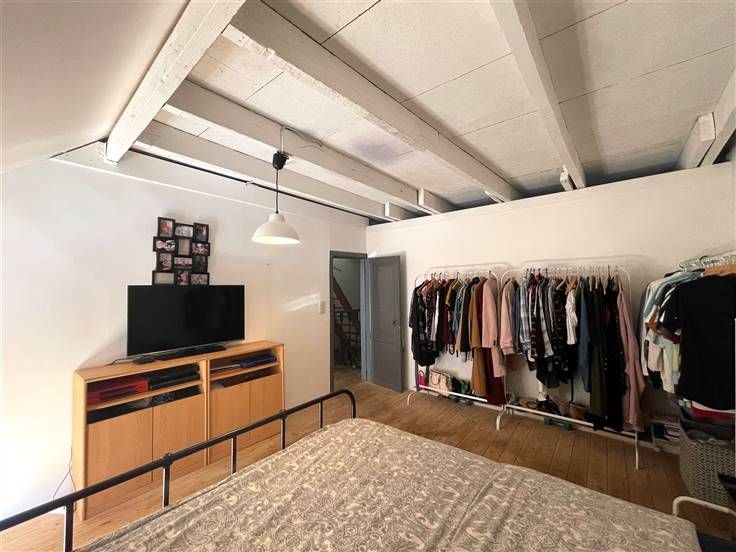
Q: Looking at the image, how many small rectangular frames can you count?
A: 12